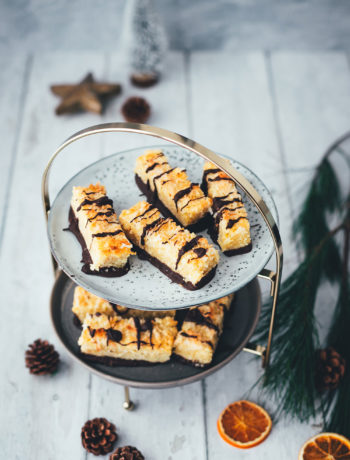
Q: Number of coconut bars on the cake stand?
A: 7